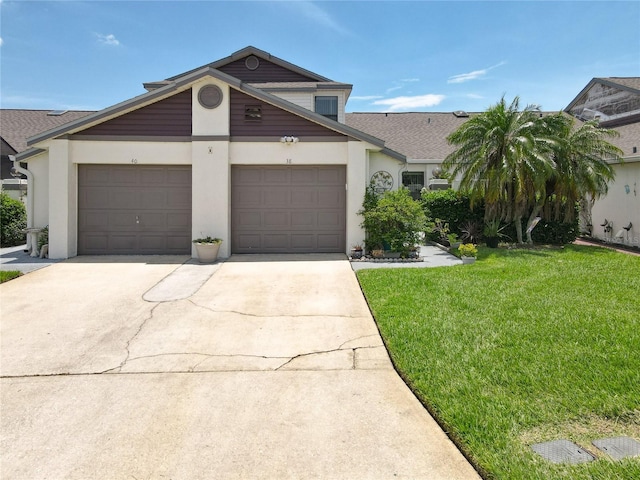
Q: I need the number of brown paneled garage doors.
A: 2